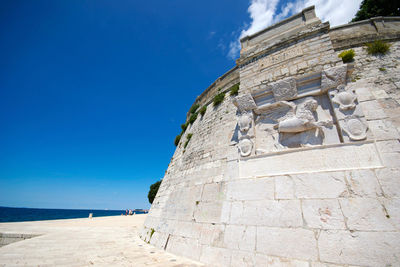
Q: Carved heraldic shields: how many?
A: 4